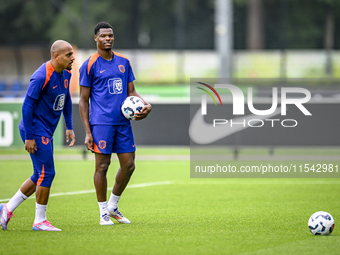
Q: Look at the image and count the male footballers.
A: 2